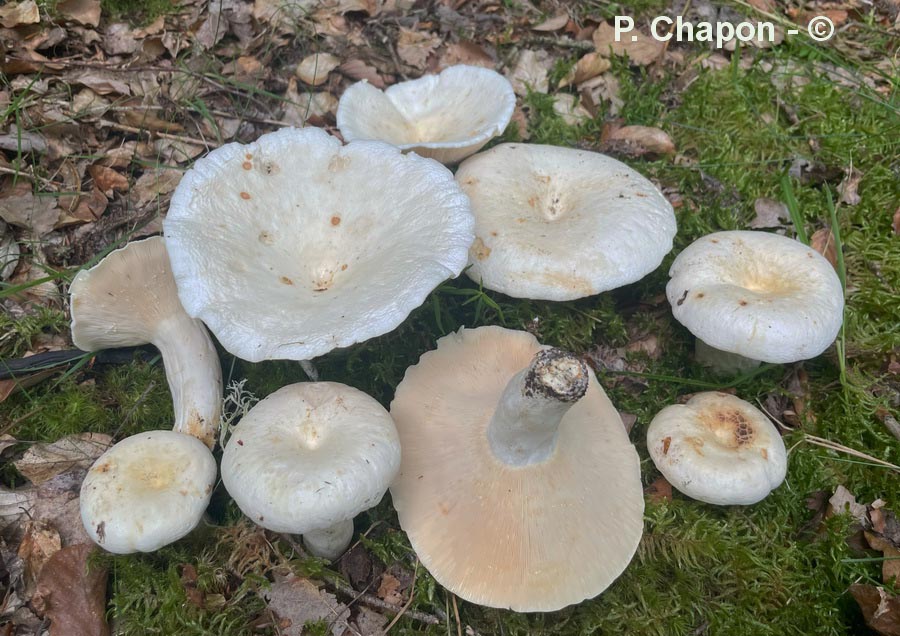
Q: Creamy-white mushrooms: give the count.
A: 9